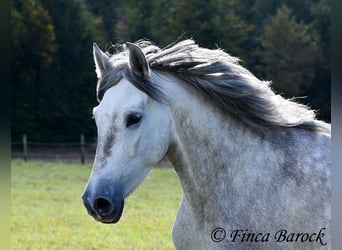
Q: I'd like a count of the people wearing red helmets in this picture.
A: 0